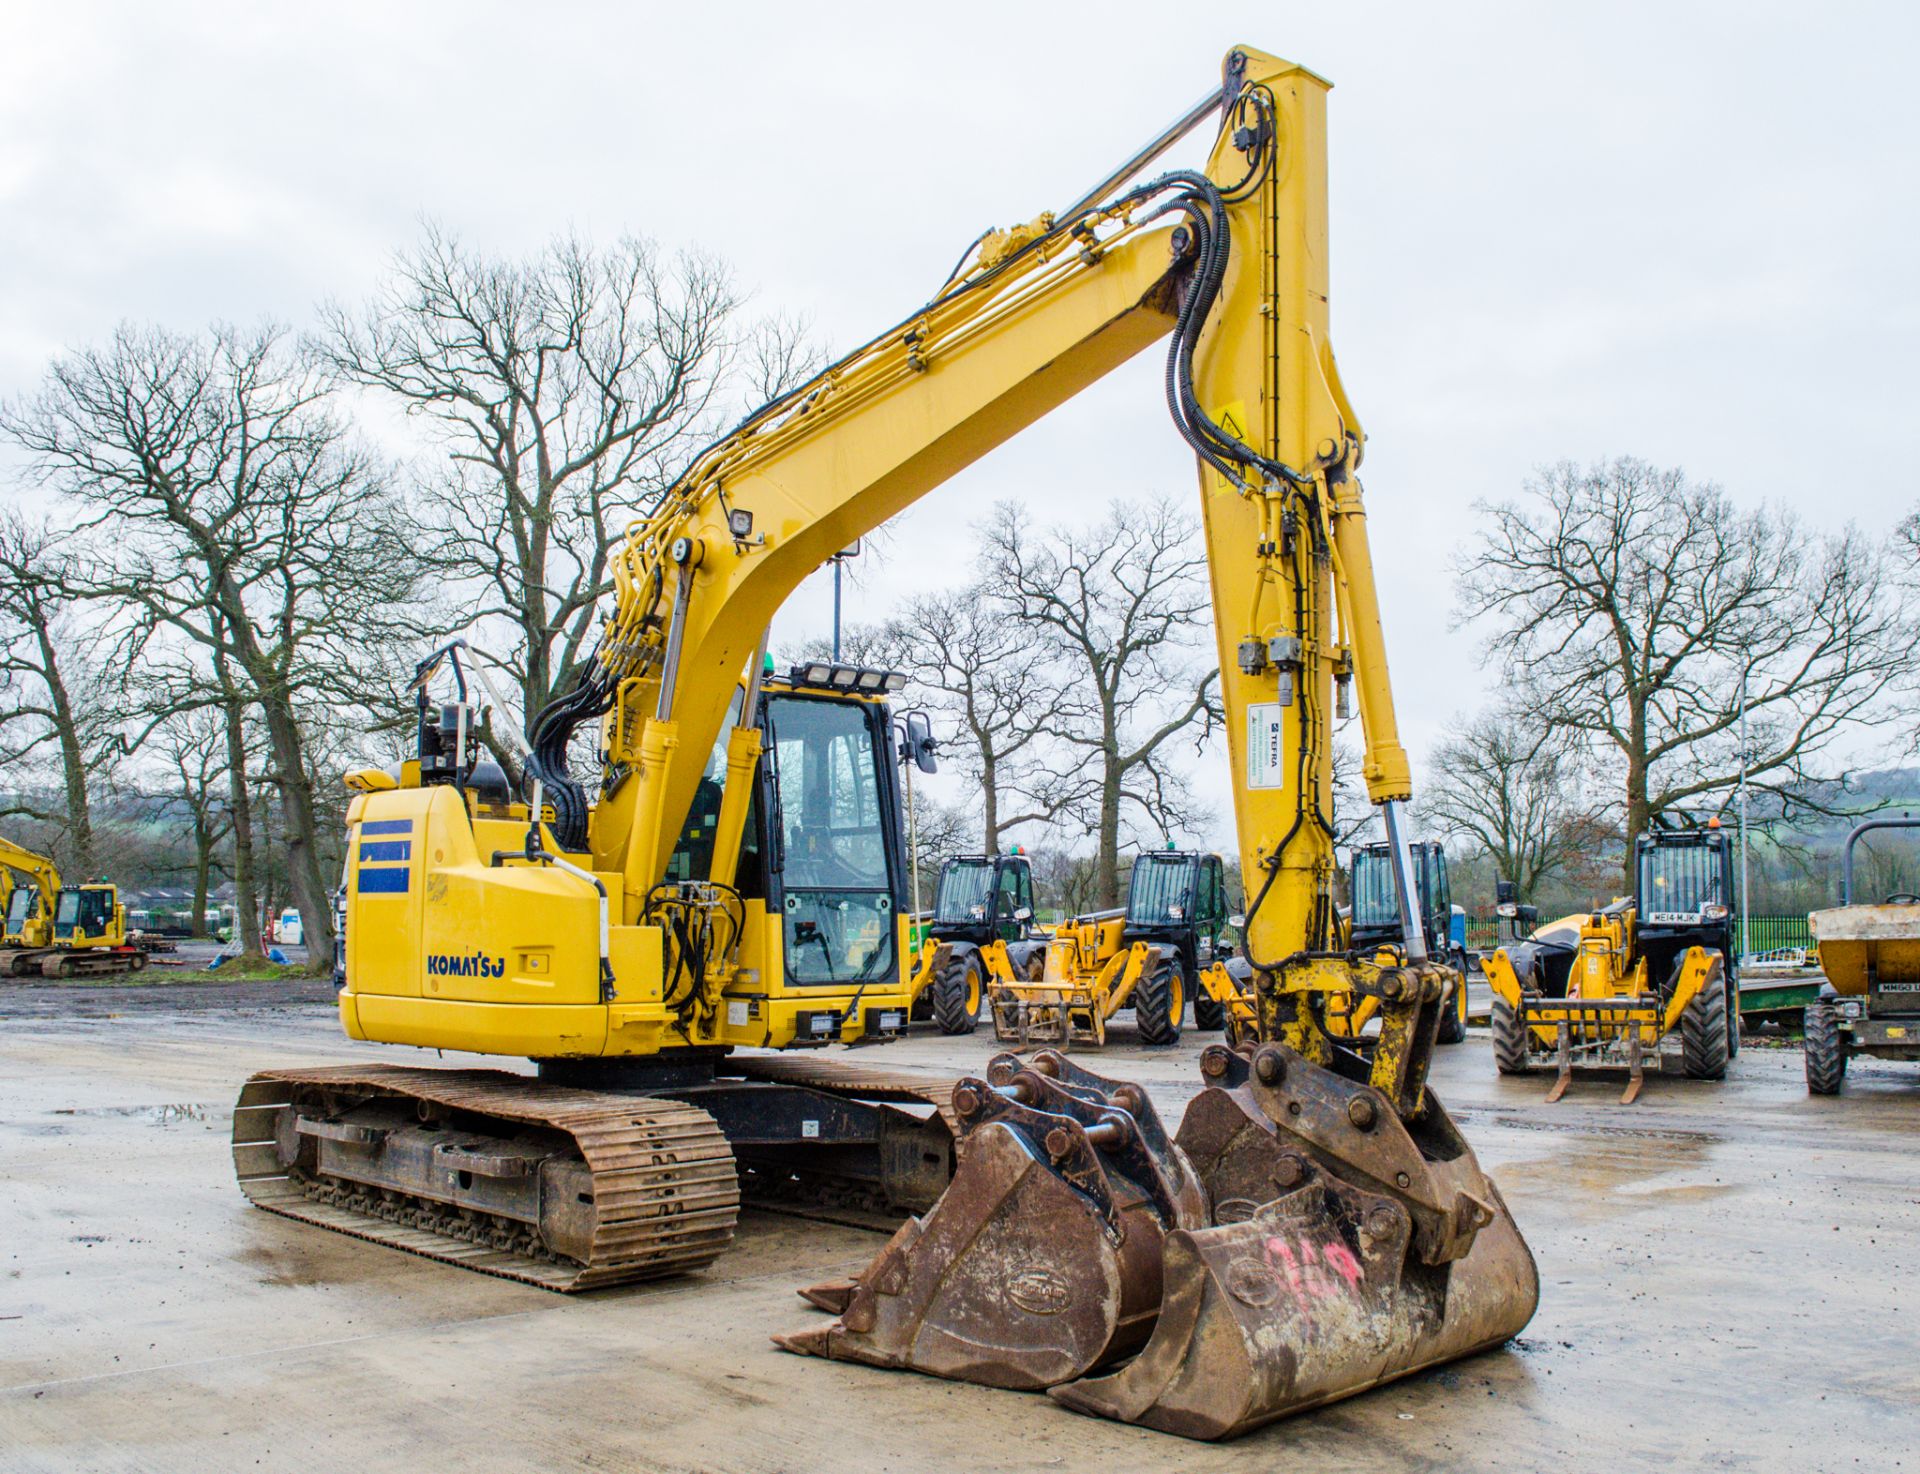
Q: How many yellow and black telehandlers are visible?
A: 4